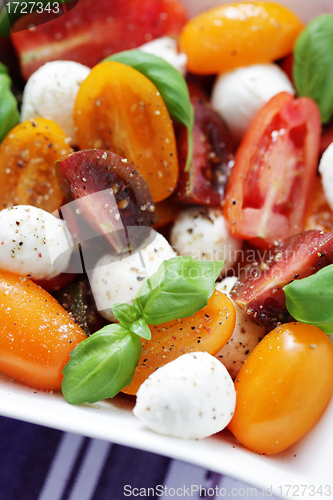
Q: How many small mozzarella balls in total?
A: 9